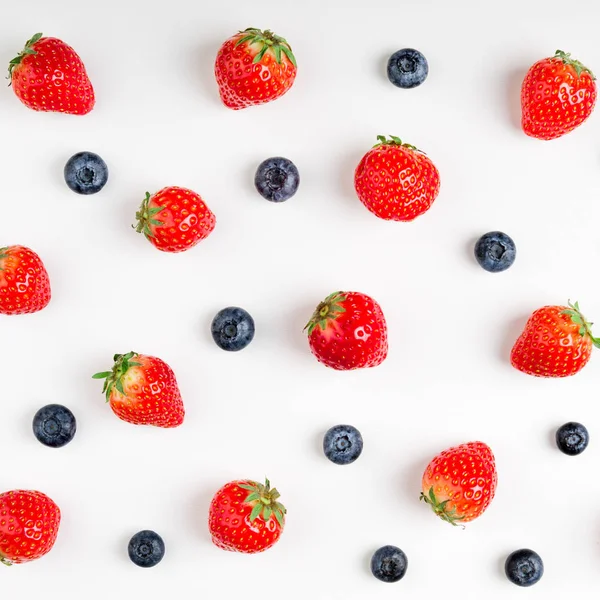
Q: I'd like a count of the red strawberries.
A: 12